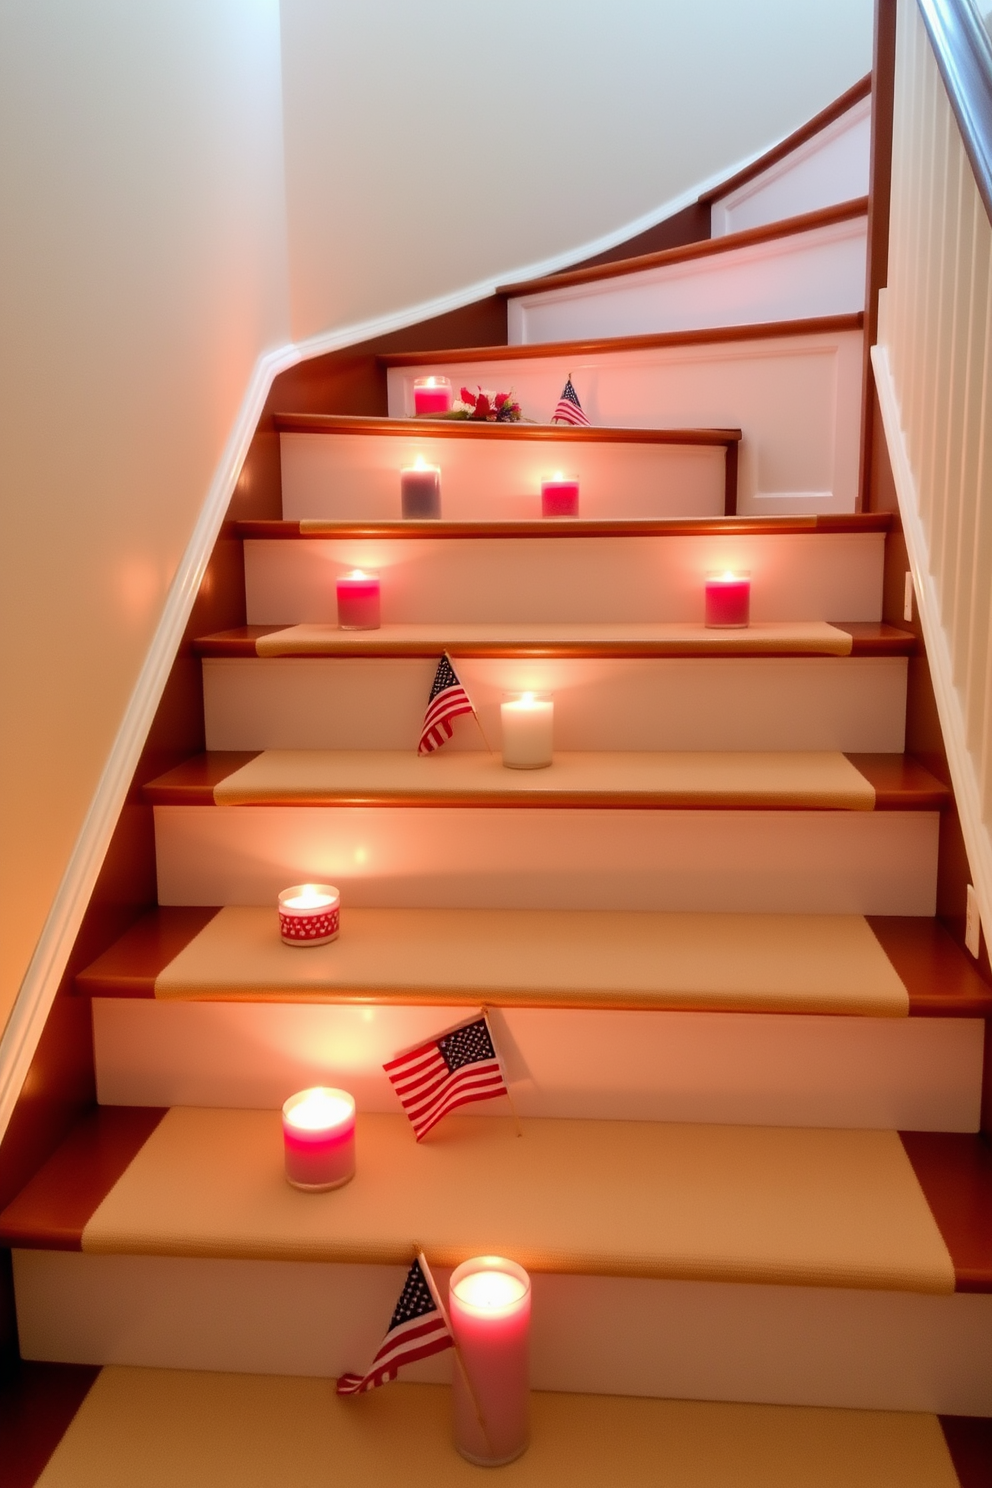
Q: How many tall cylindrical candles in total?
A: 1